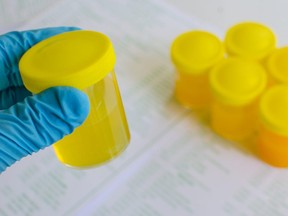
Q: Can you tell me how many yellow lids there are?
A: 6